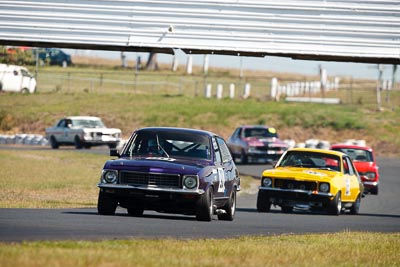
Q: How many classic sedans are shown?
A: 5